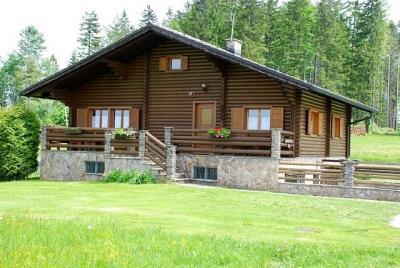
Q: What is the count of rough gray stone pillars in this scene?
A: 7